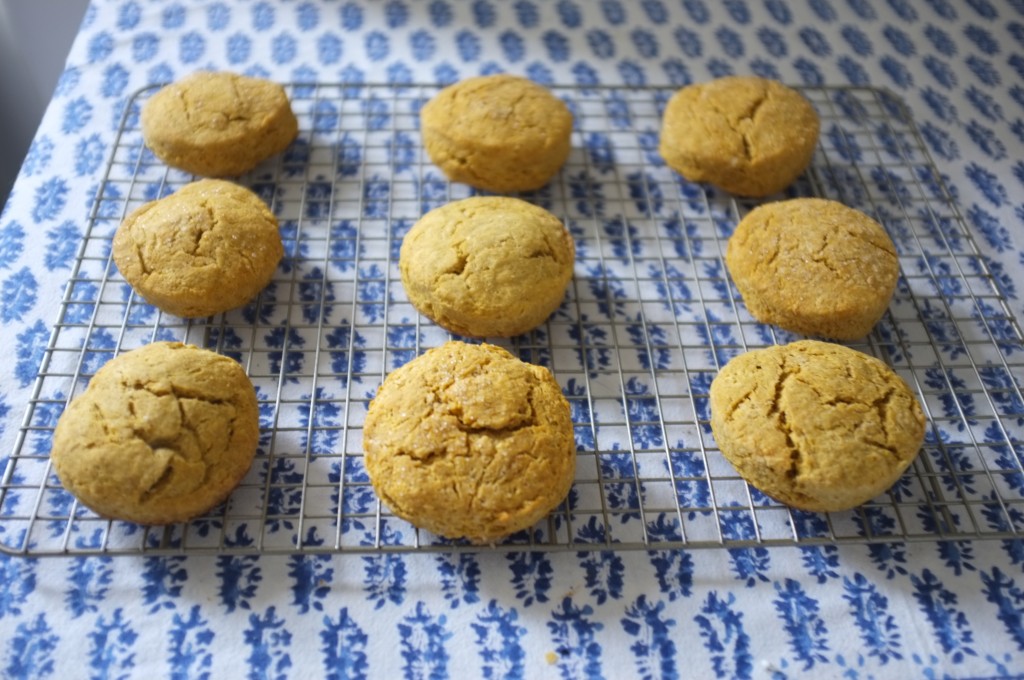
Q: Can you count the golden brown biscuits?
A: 9